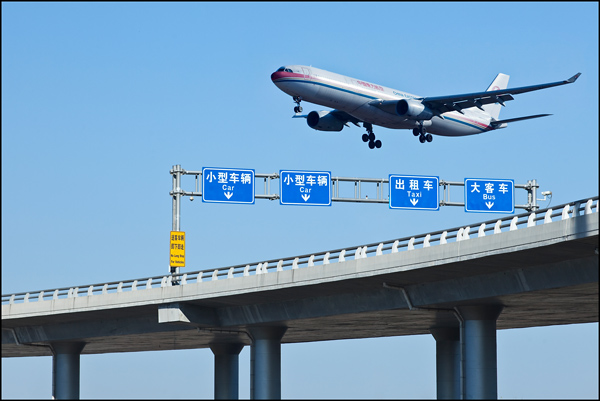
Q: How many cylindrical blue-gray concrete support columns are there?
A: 5